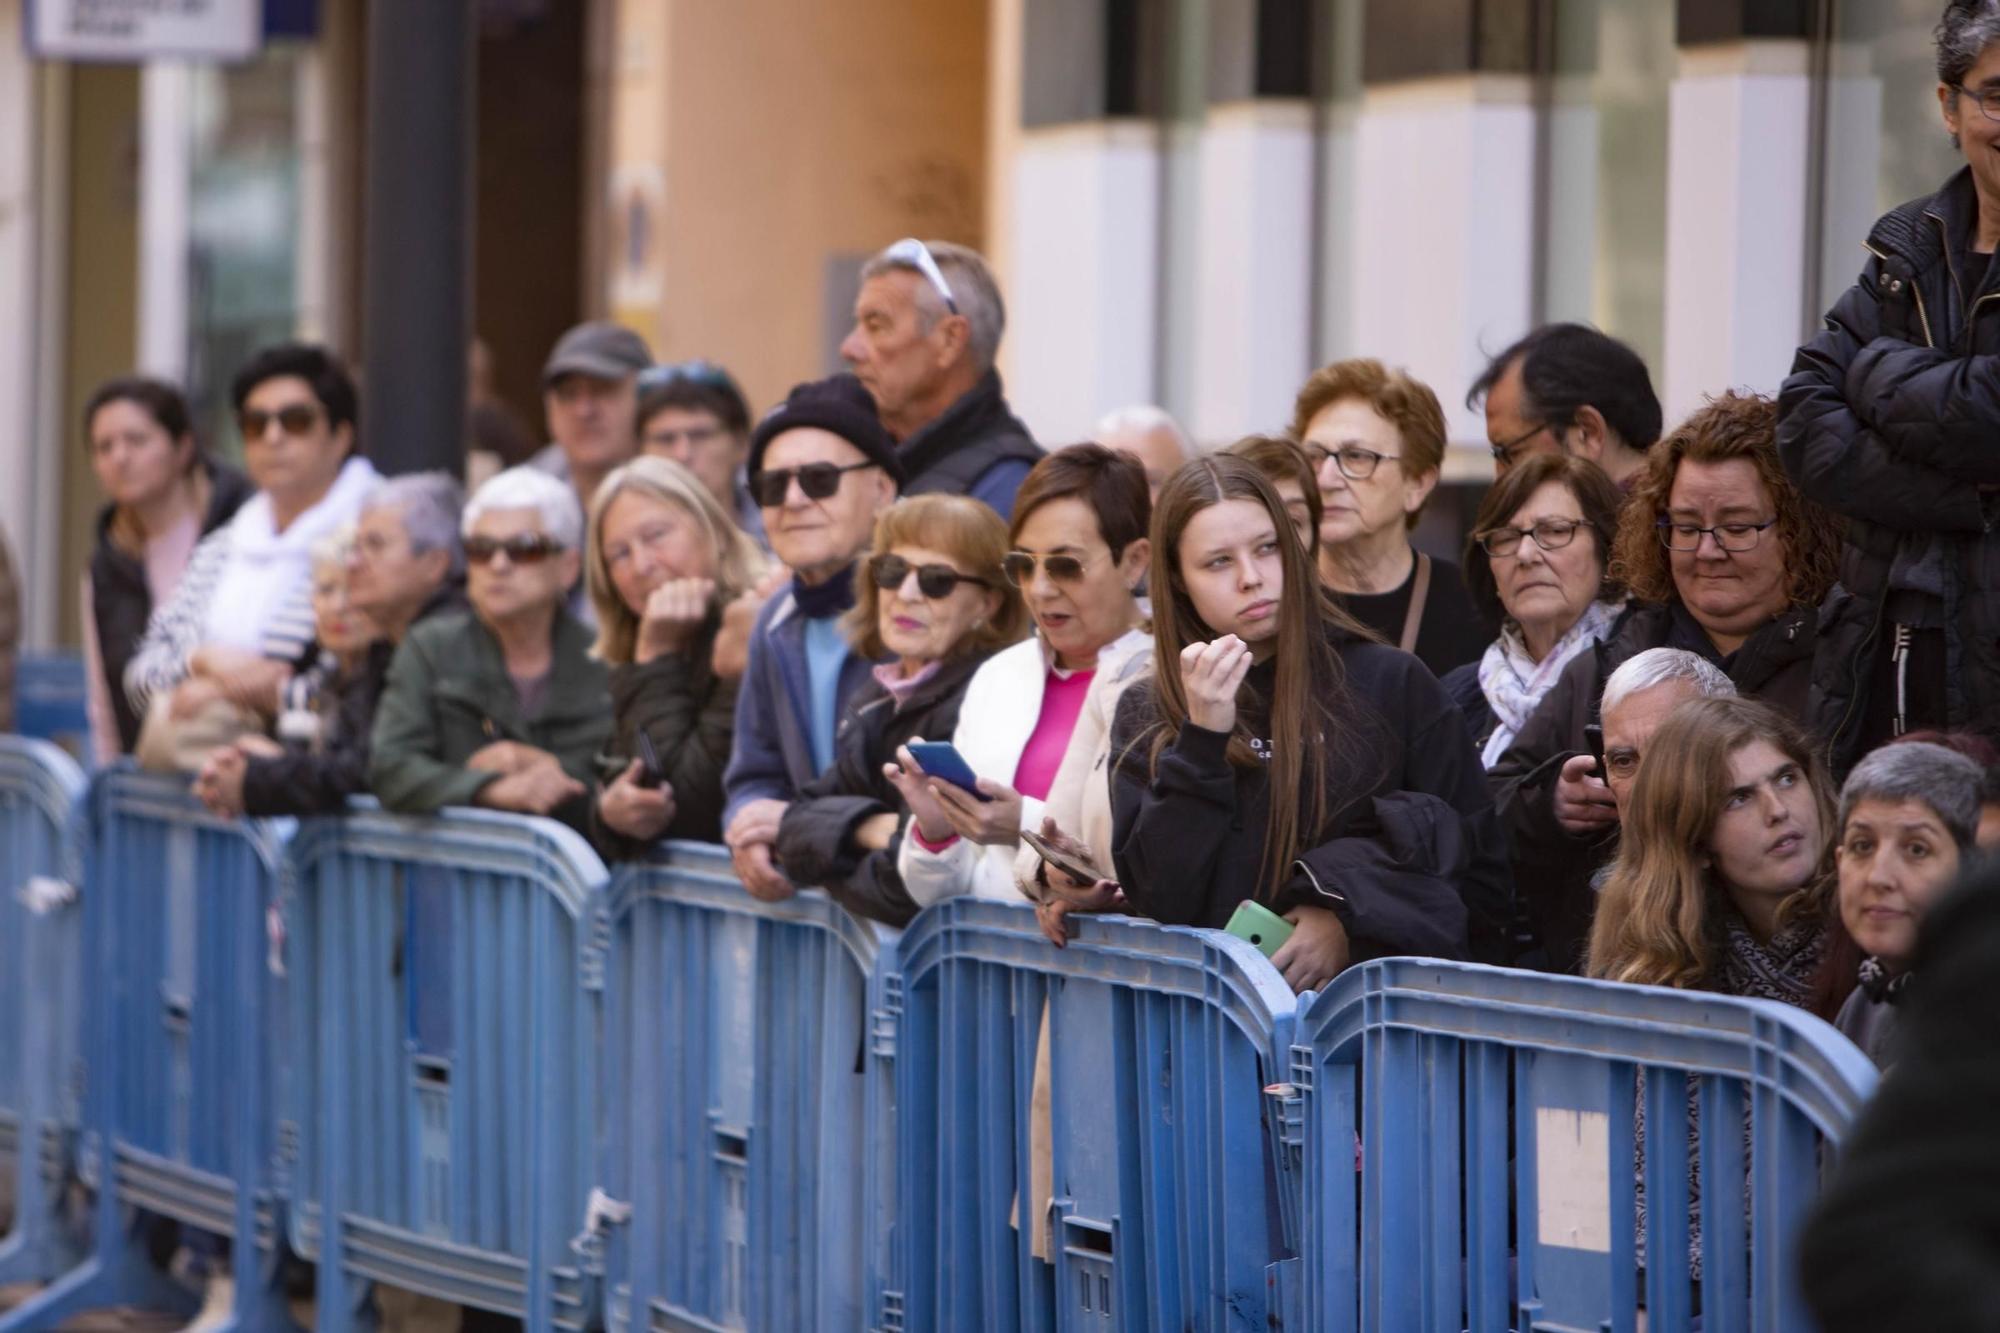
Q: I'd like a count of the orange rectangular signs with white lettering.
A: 0